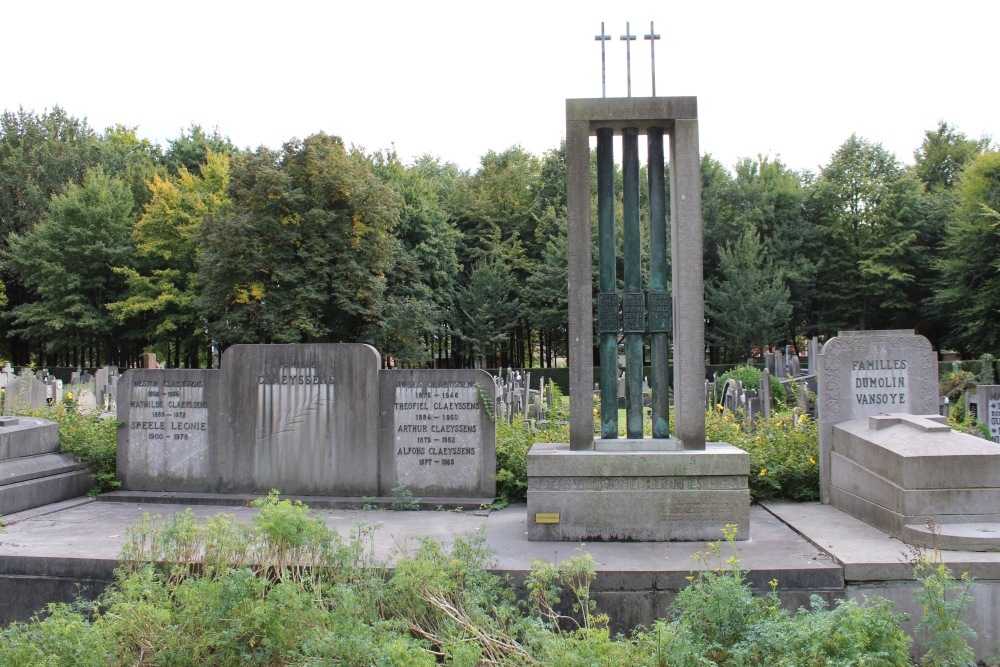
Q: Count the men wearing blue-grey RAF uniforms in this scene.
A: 0